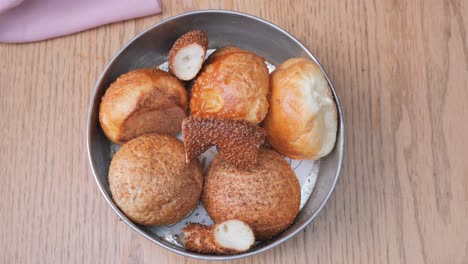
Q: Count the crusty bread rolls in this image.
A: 5